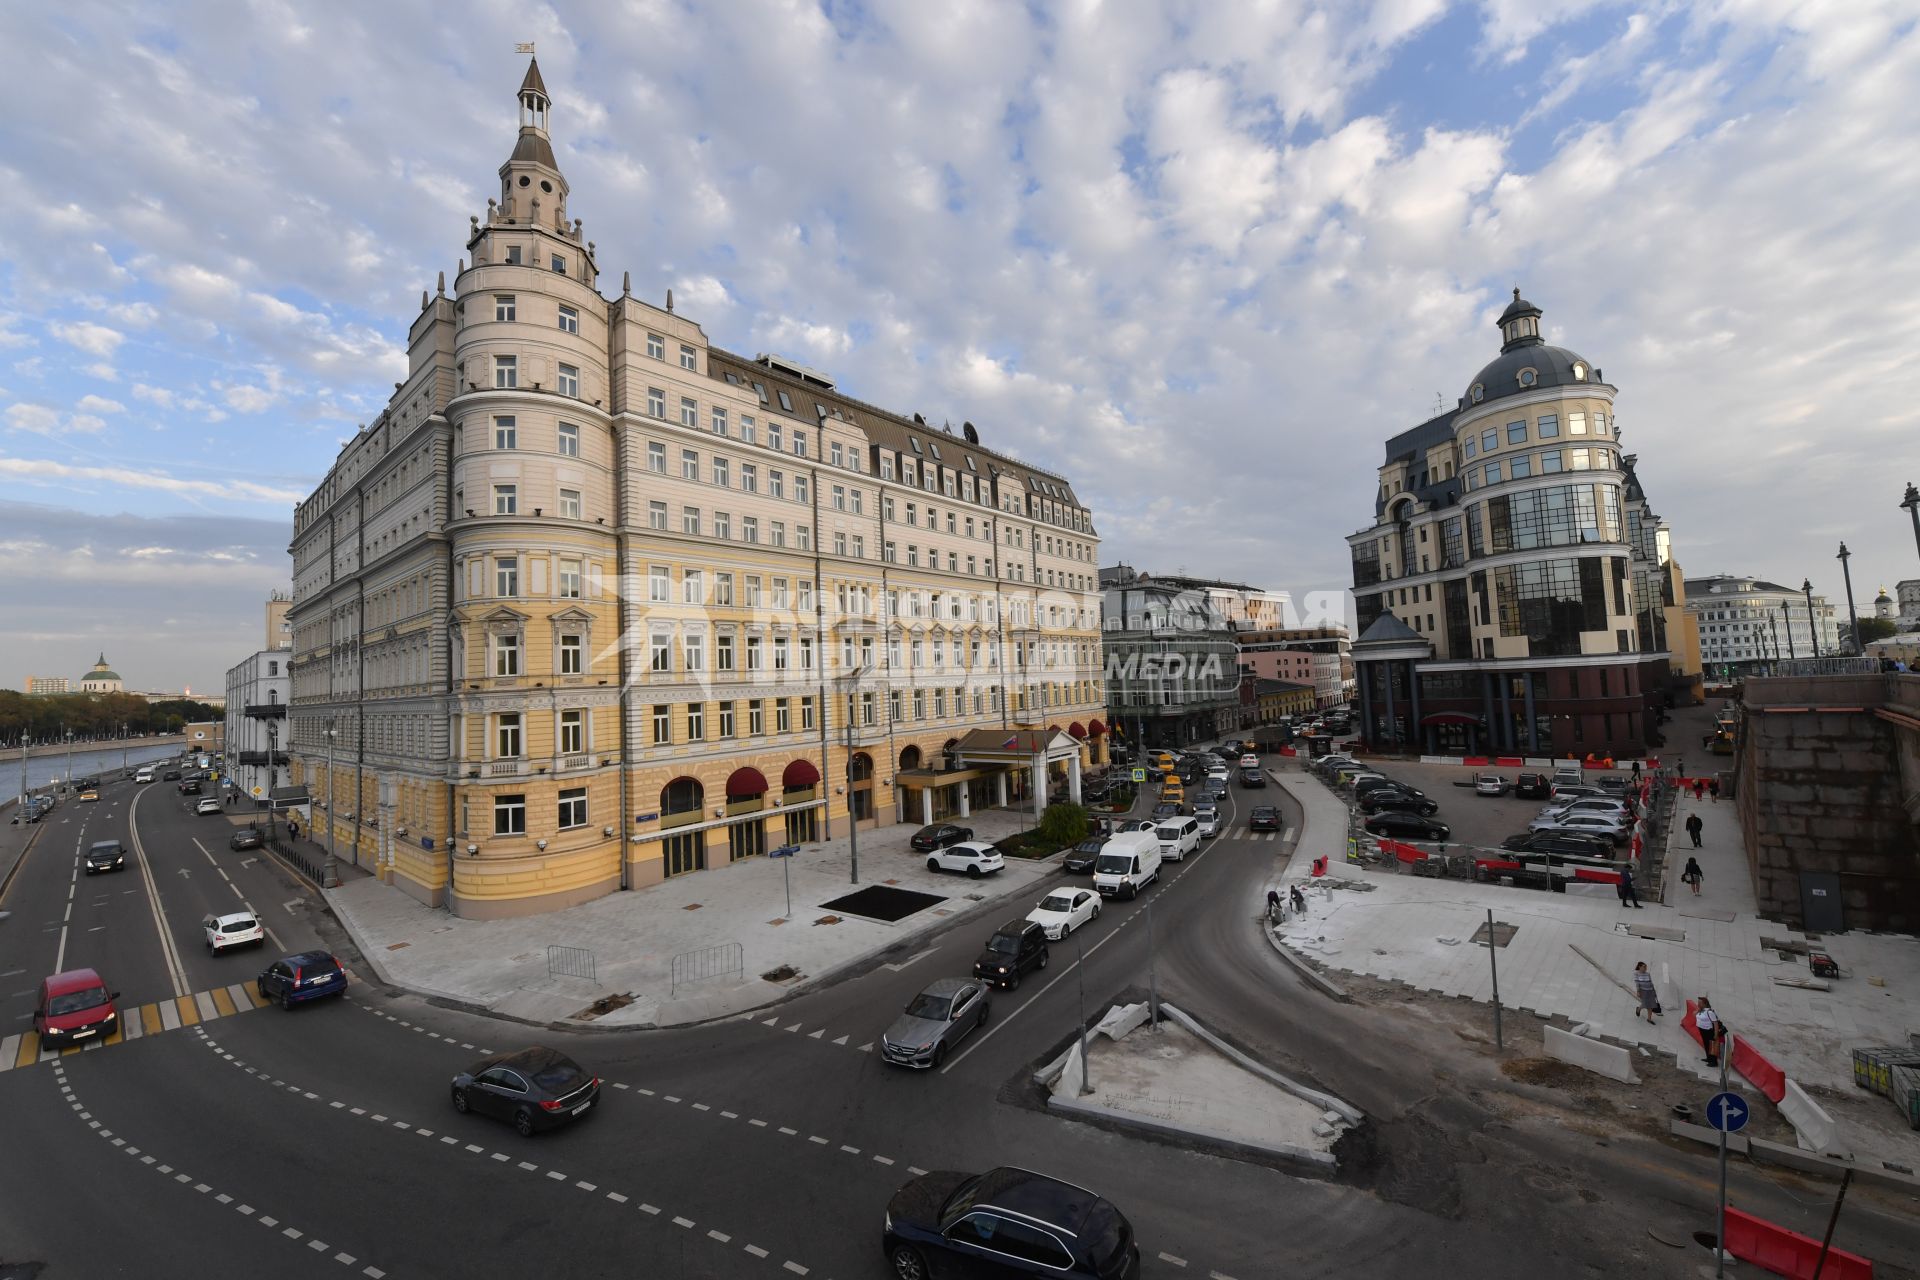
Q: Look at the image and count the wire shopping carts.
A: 0